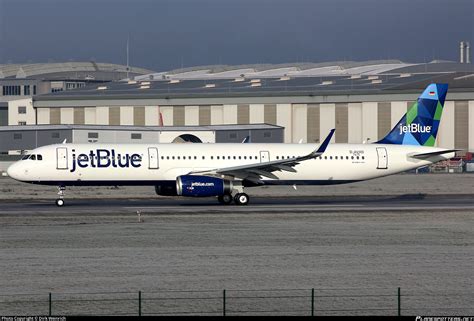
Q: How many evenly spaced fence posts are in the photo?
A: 5